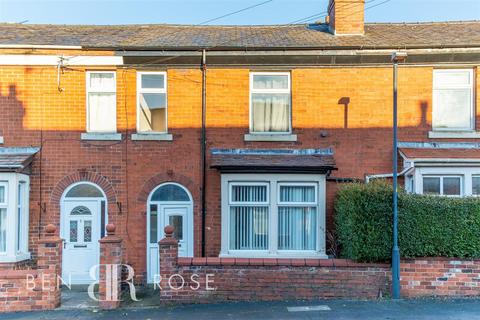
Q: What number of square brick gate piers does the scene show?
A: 3